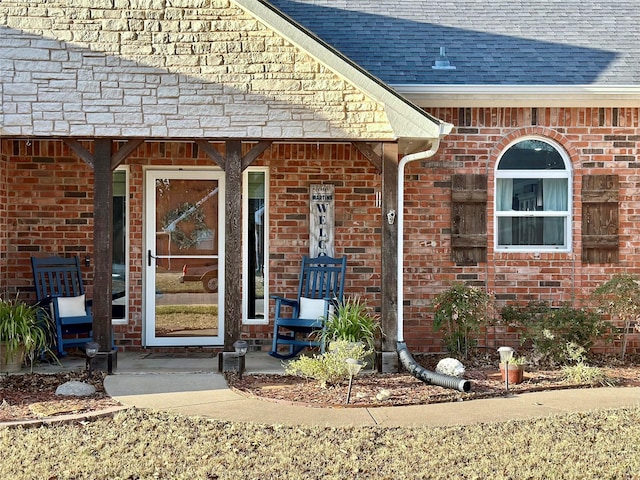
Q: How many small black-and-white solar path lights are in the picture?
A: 4